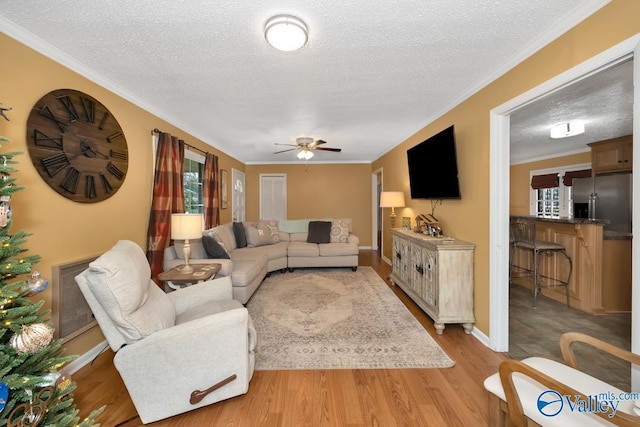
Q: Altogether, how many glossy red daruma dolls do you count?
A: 0